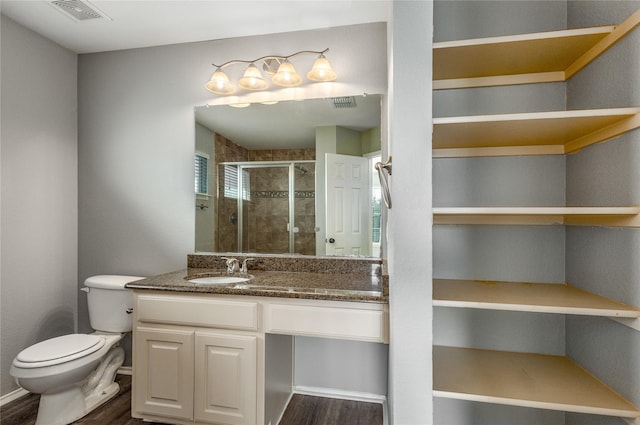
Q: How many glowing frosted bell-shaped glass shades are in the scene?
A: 4